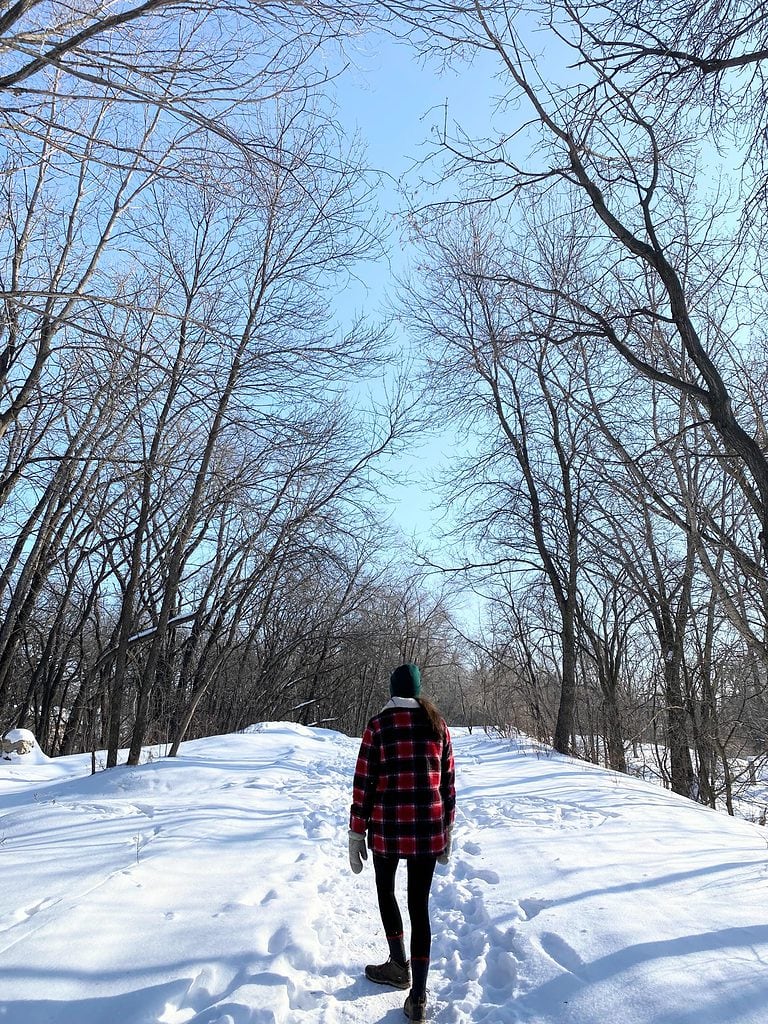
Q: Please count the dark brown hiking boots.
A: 2